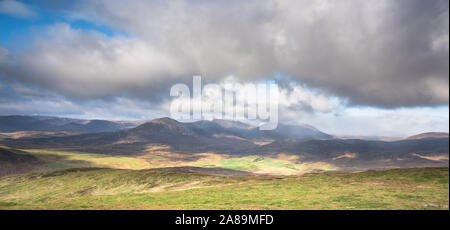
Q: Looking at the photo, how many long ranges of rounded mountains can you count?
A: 1